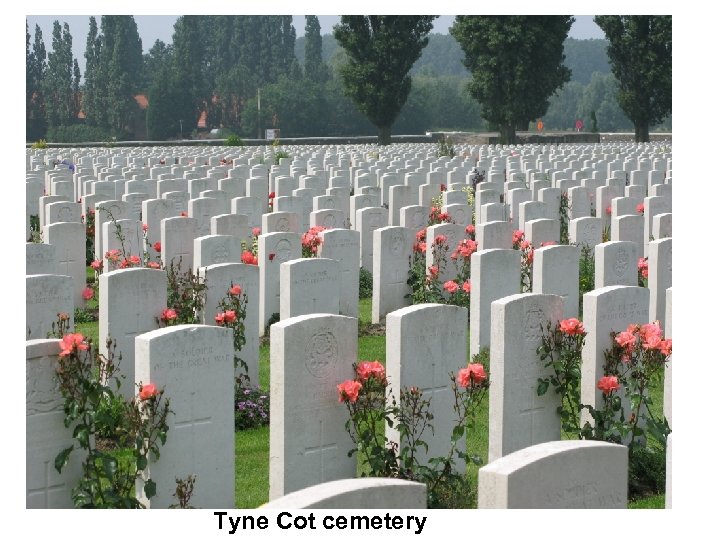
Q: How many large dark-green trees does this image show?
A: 3